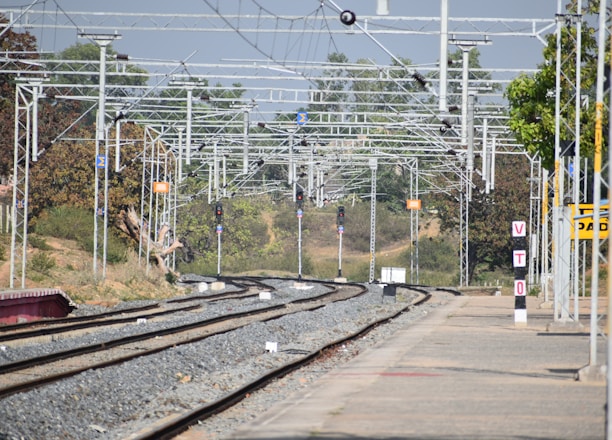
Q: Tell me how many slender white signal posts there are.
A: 3